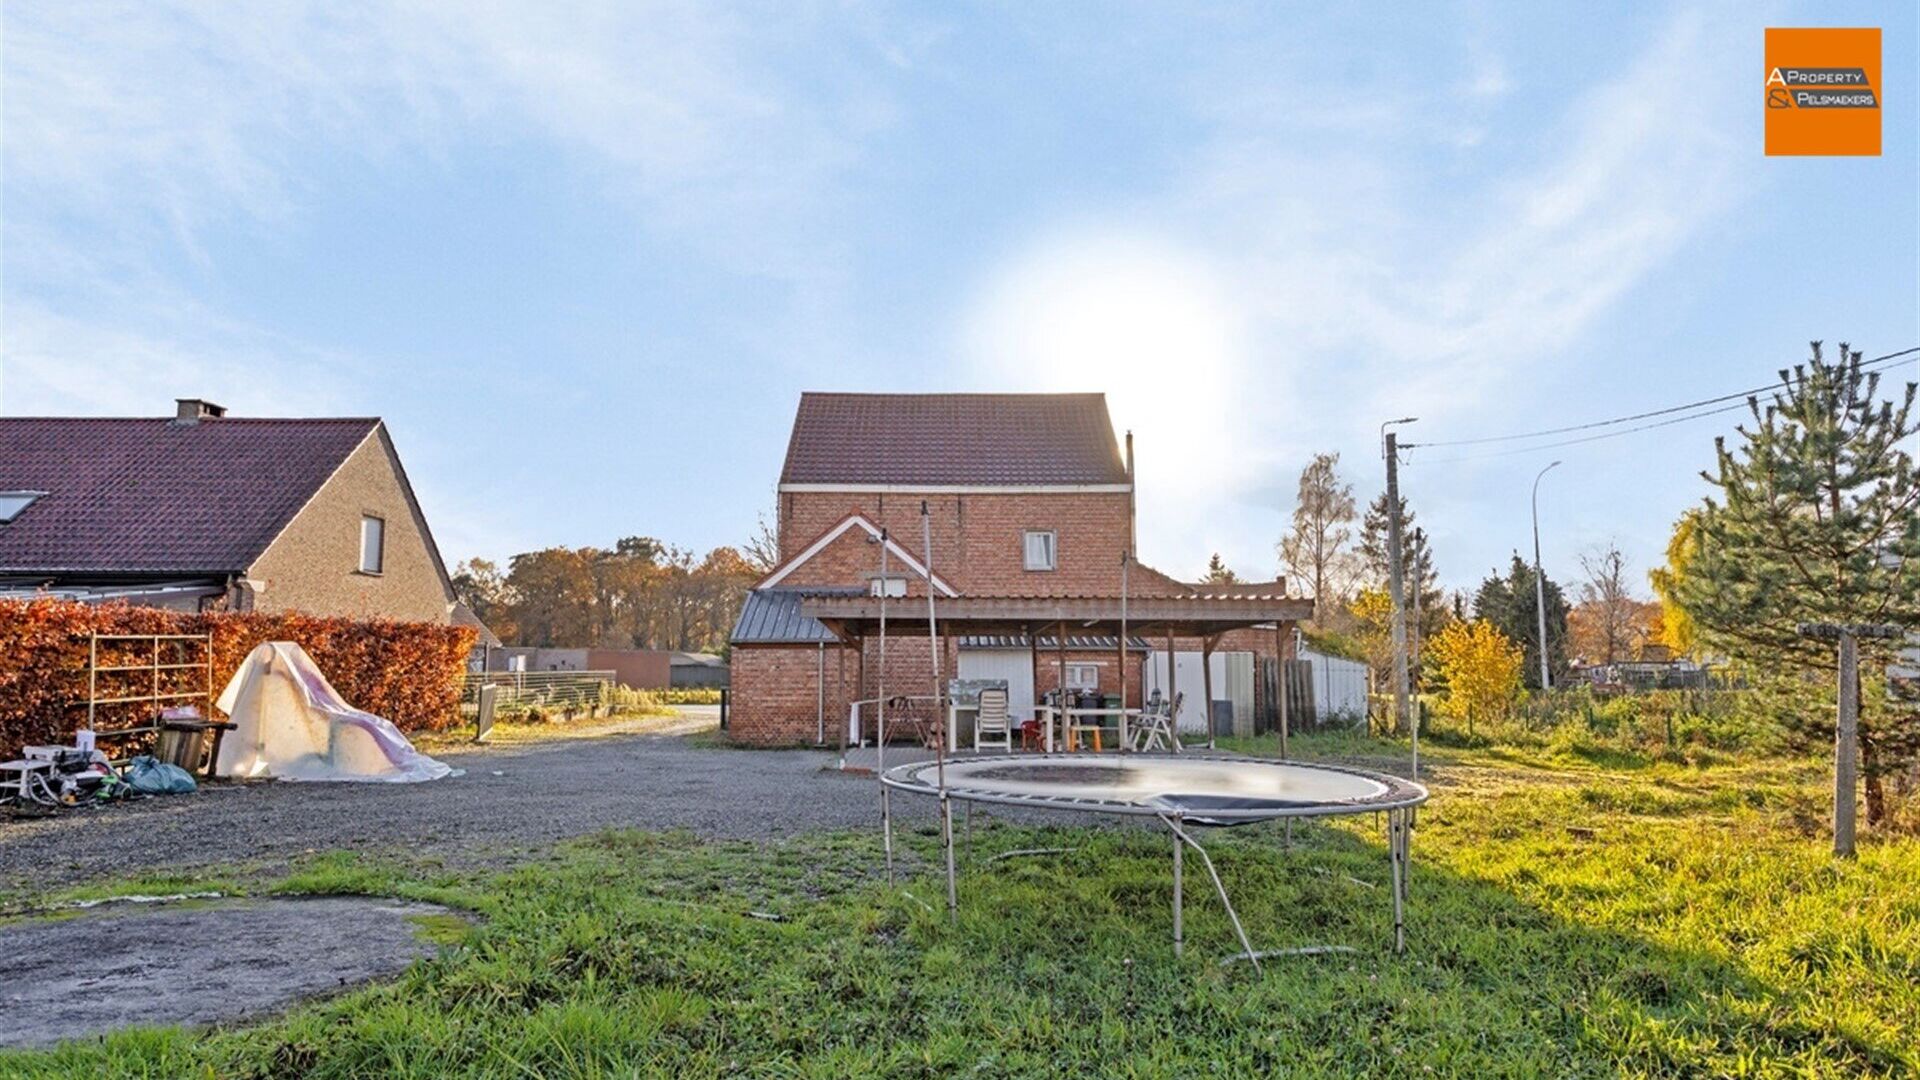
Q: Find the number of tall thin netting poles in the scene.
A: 4